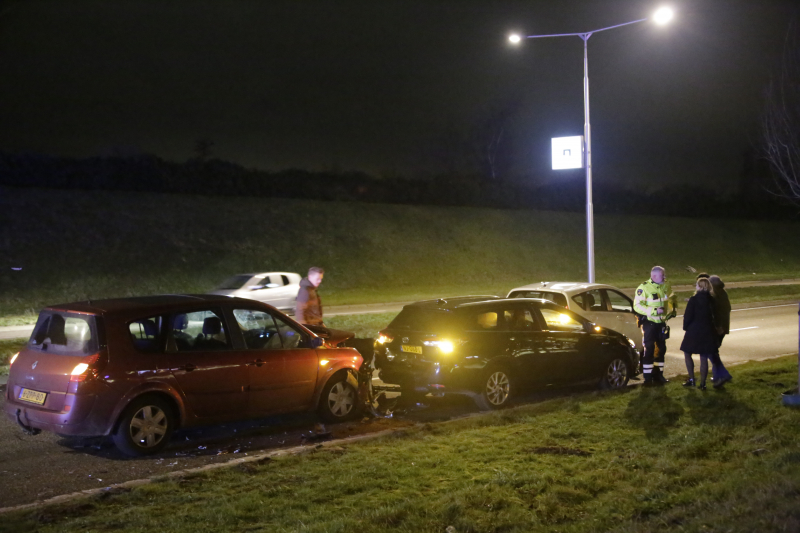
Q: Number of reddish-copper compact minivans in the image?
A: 1